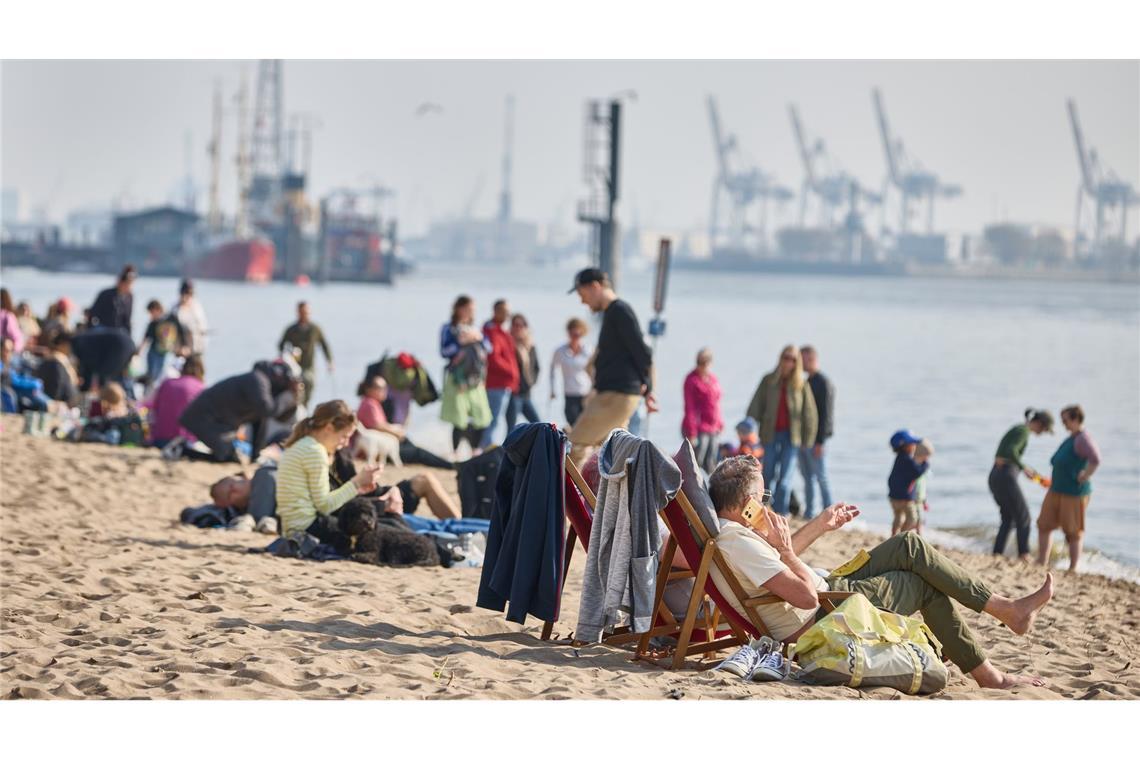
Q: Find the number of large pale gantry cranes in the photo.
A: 4